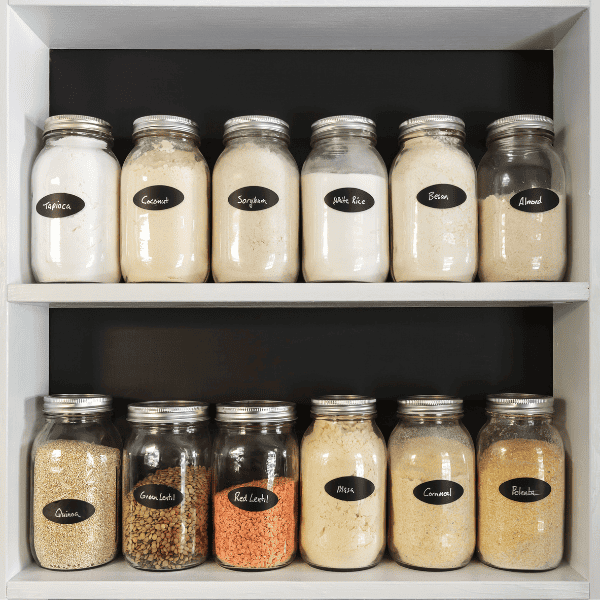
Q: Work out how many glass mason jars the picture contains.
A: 12